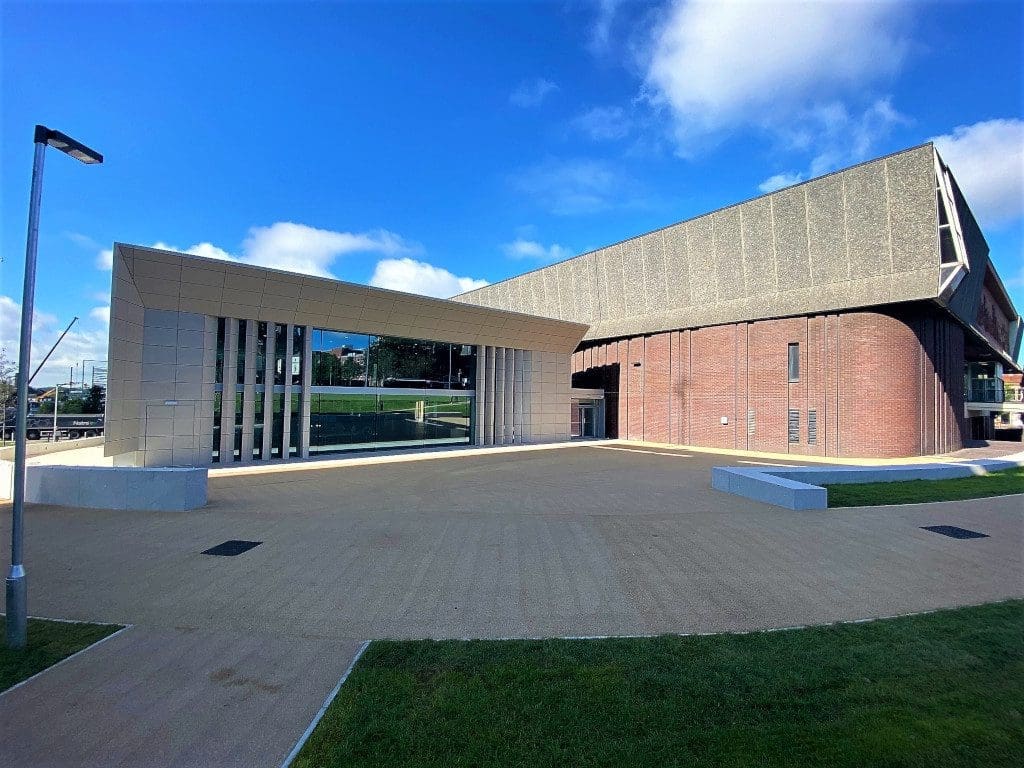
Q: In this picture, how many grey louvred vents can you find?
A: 3